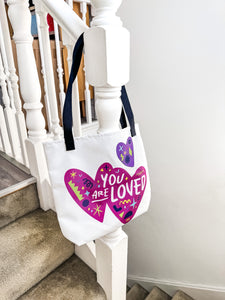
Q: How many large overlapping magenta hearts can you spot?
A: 2